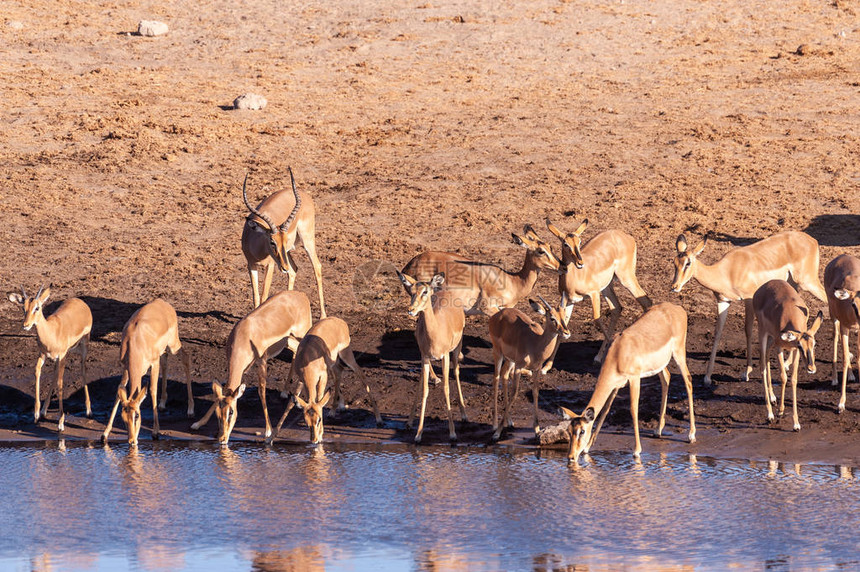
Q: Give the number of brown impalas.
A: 13